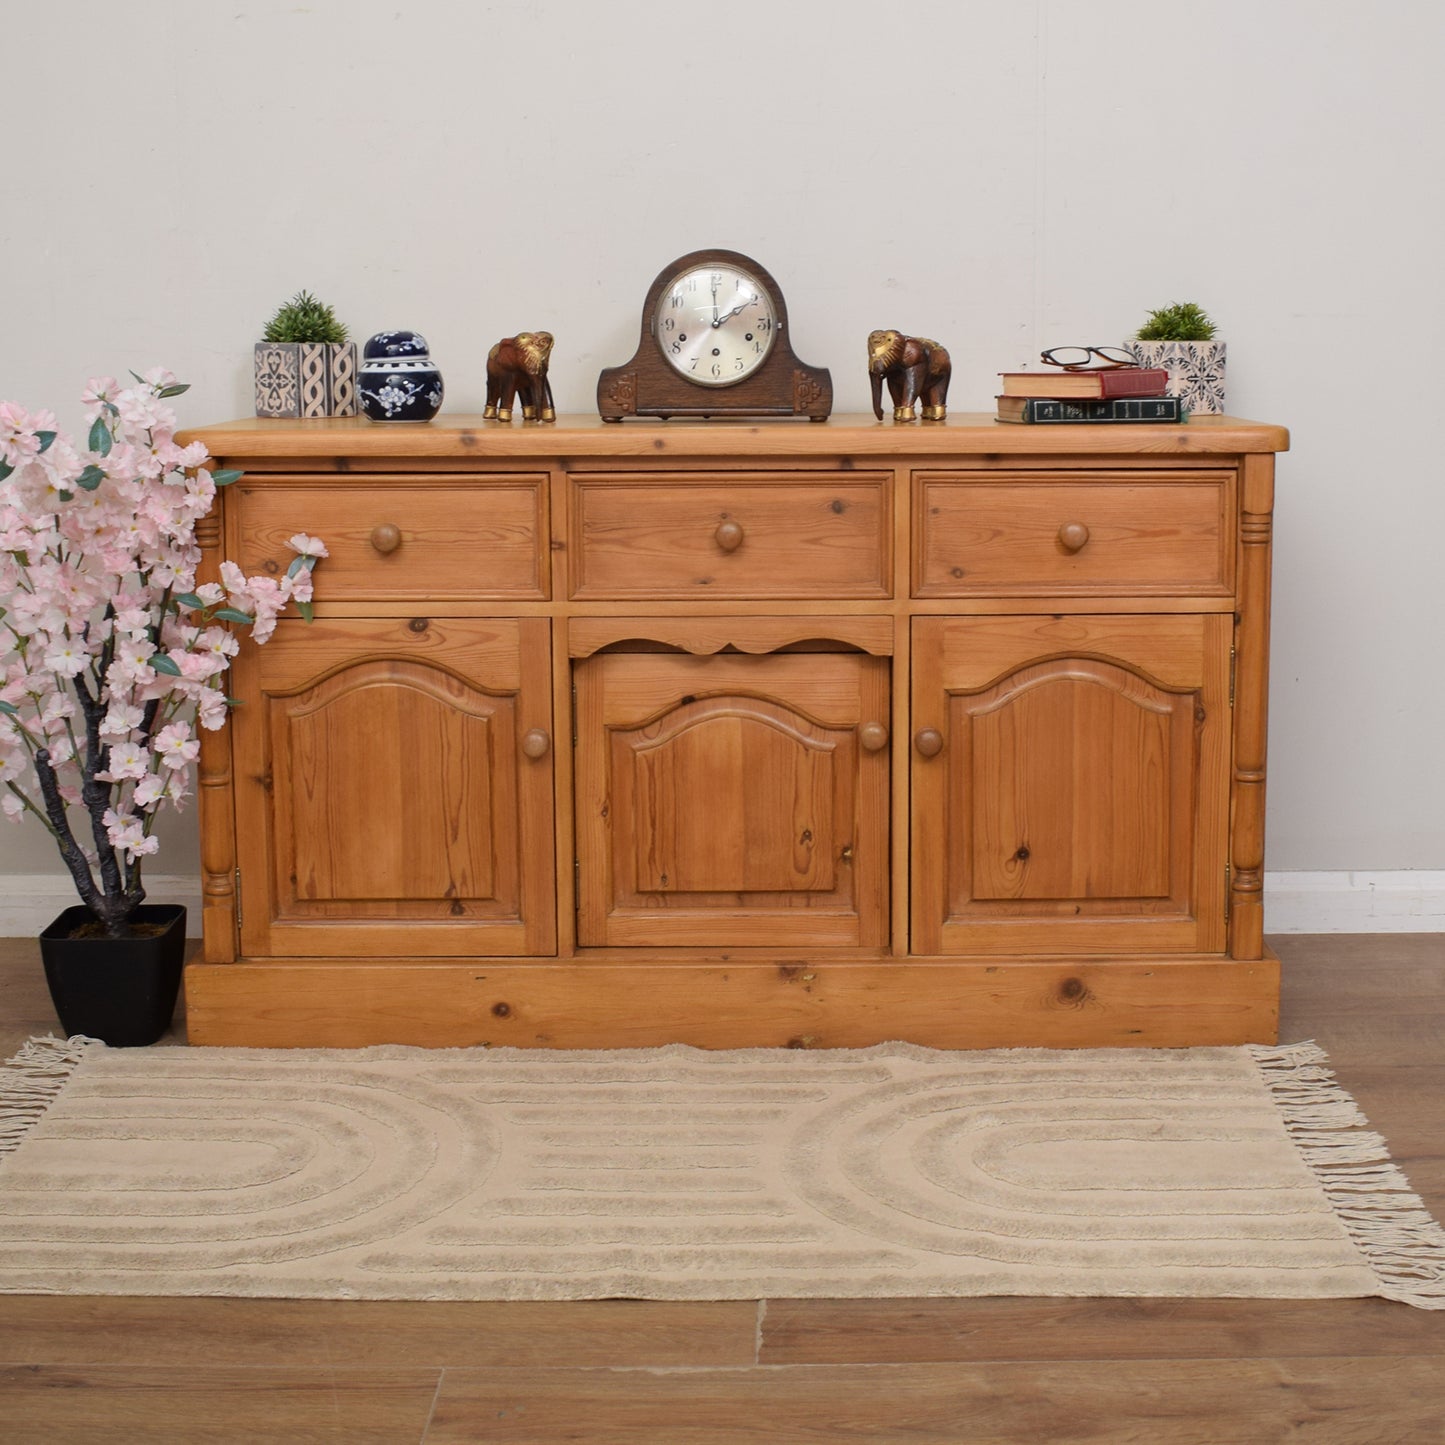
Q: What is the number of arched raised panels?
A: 3